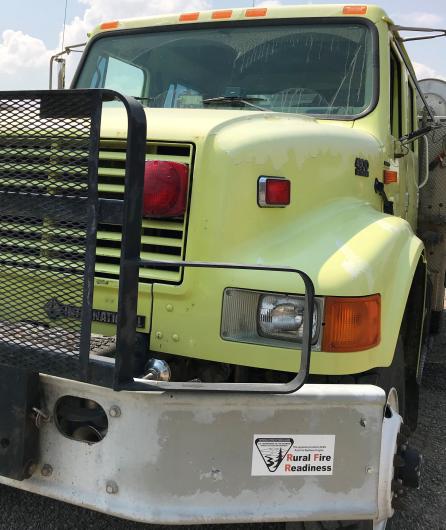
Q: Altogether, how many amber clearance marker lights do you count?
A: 5